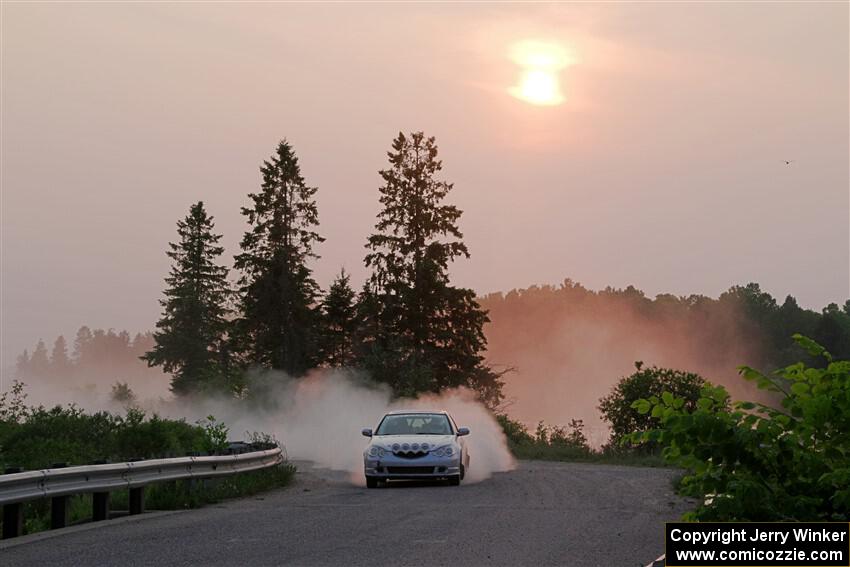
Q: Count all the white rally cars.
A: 1